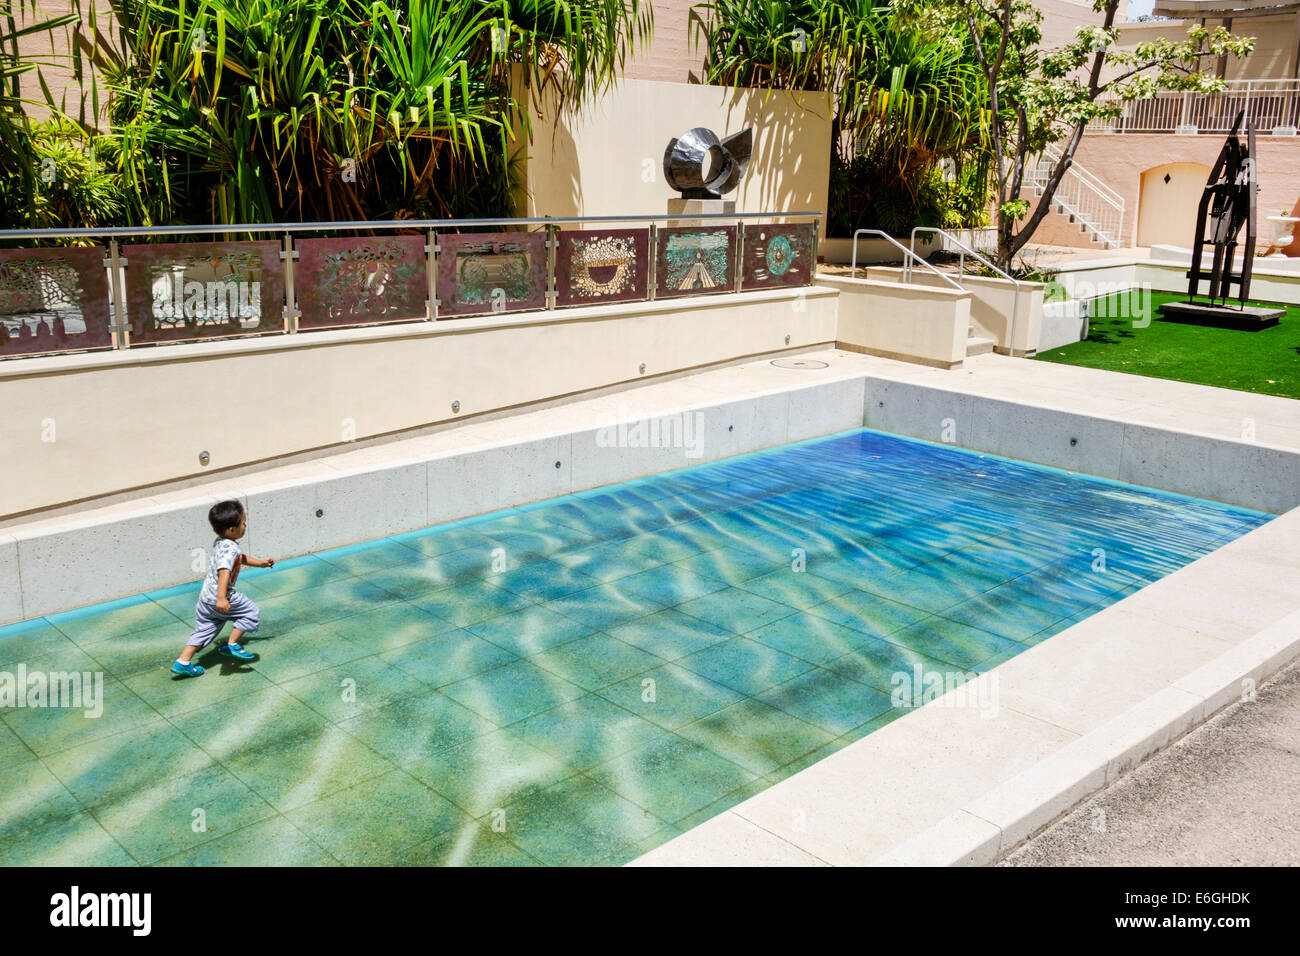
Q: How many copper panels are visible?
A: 7